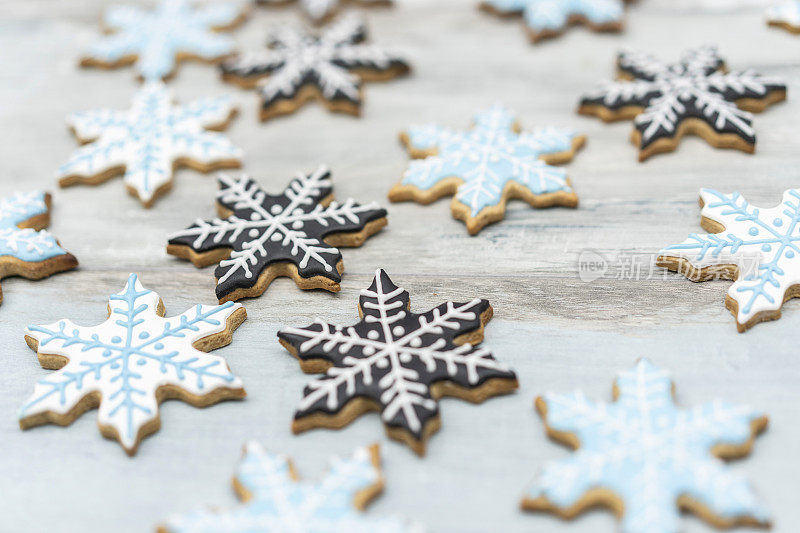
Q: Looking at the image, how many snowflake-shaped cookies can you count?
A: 15